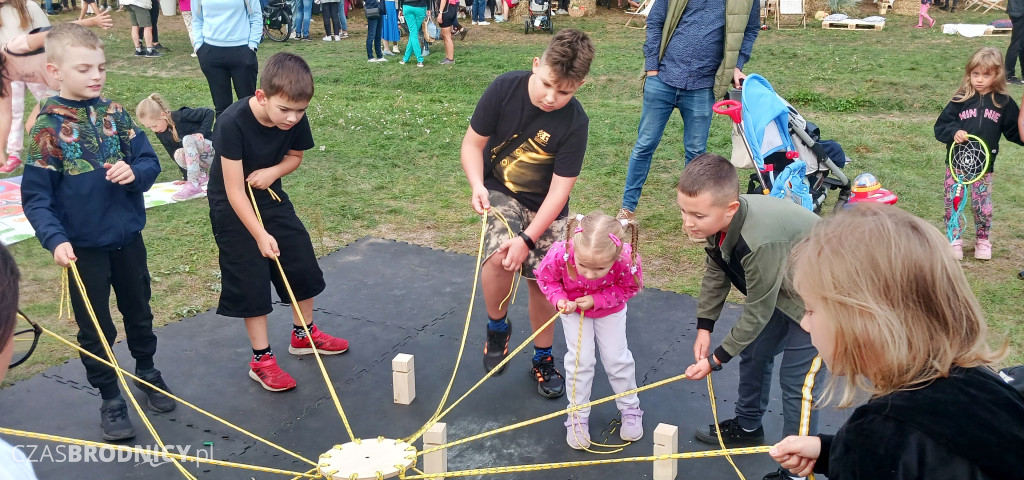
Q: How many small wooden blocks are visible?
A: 3